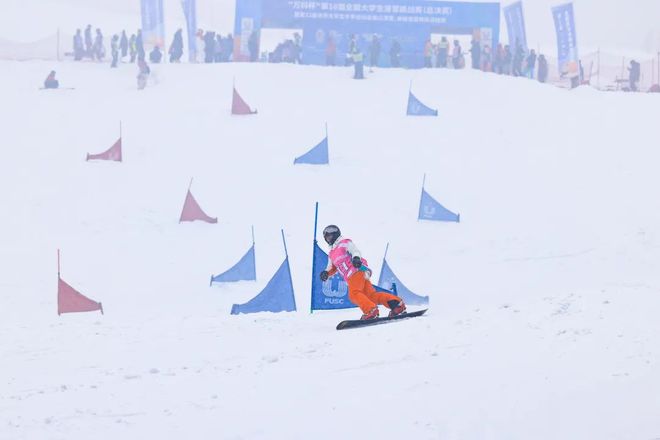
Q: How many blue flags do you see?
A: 7